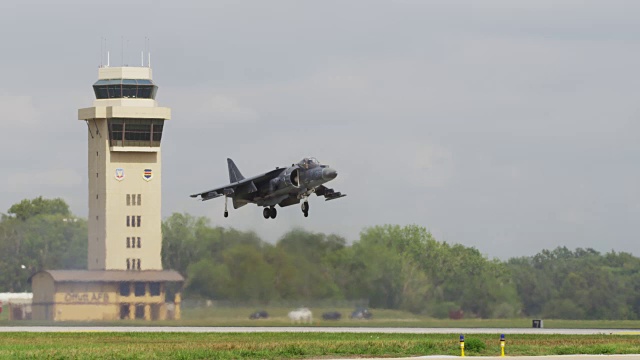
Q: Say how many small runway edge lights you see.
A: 2